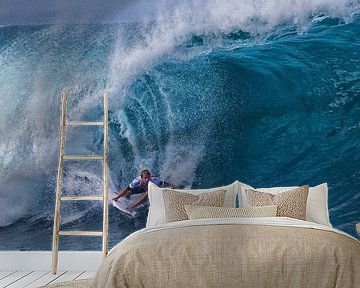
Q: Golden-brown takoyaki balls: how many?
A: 0